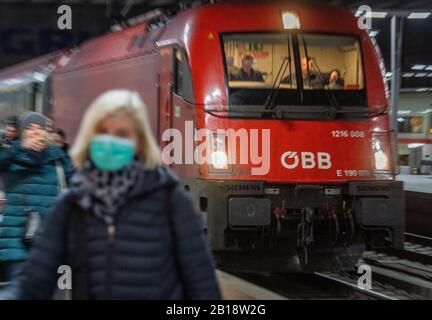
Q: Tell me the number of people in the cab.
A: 3